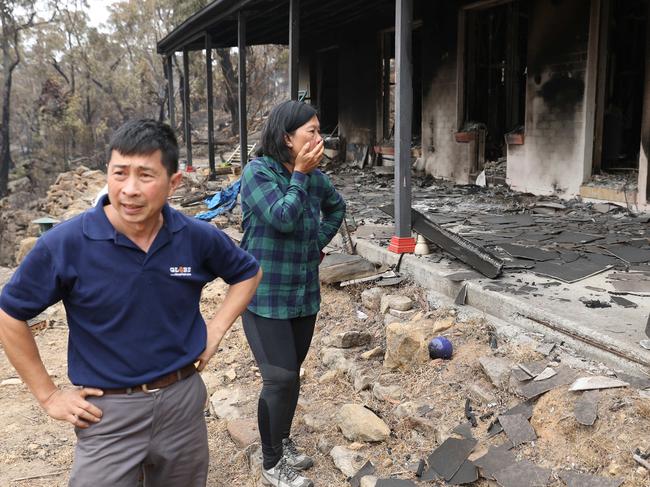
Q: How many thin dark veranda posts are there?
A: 6